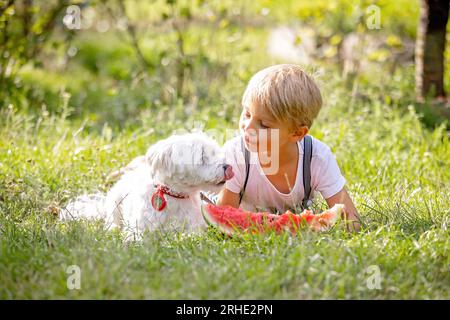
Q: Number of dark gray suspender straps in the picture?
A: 2